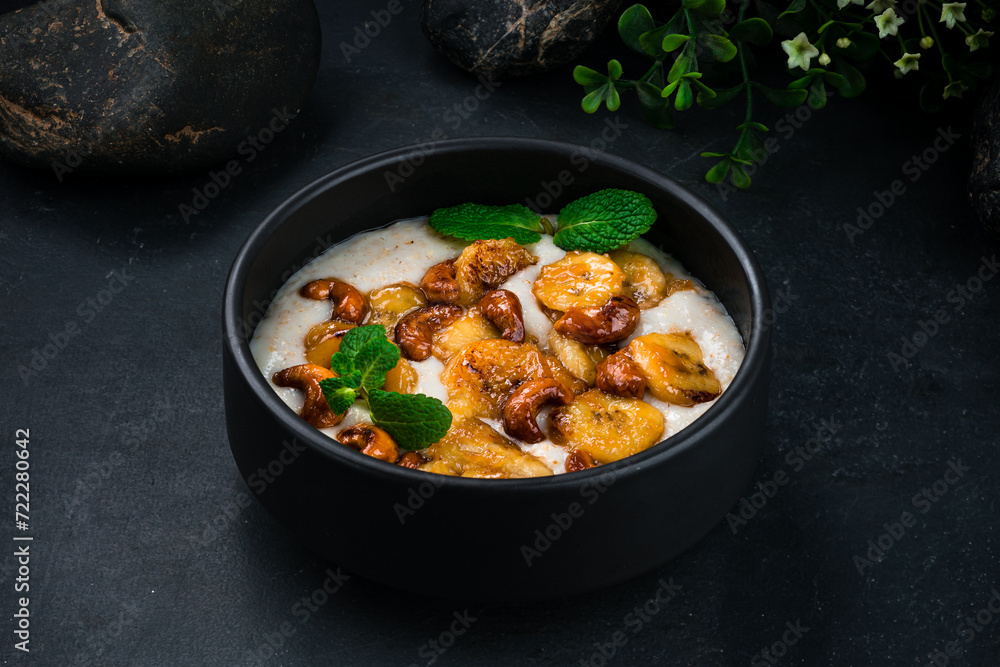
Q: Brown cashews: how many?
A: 11